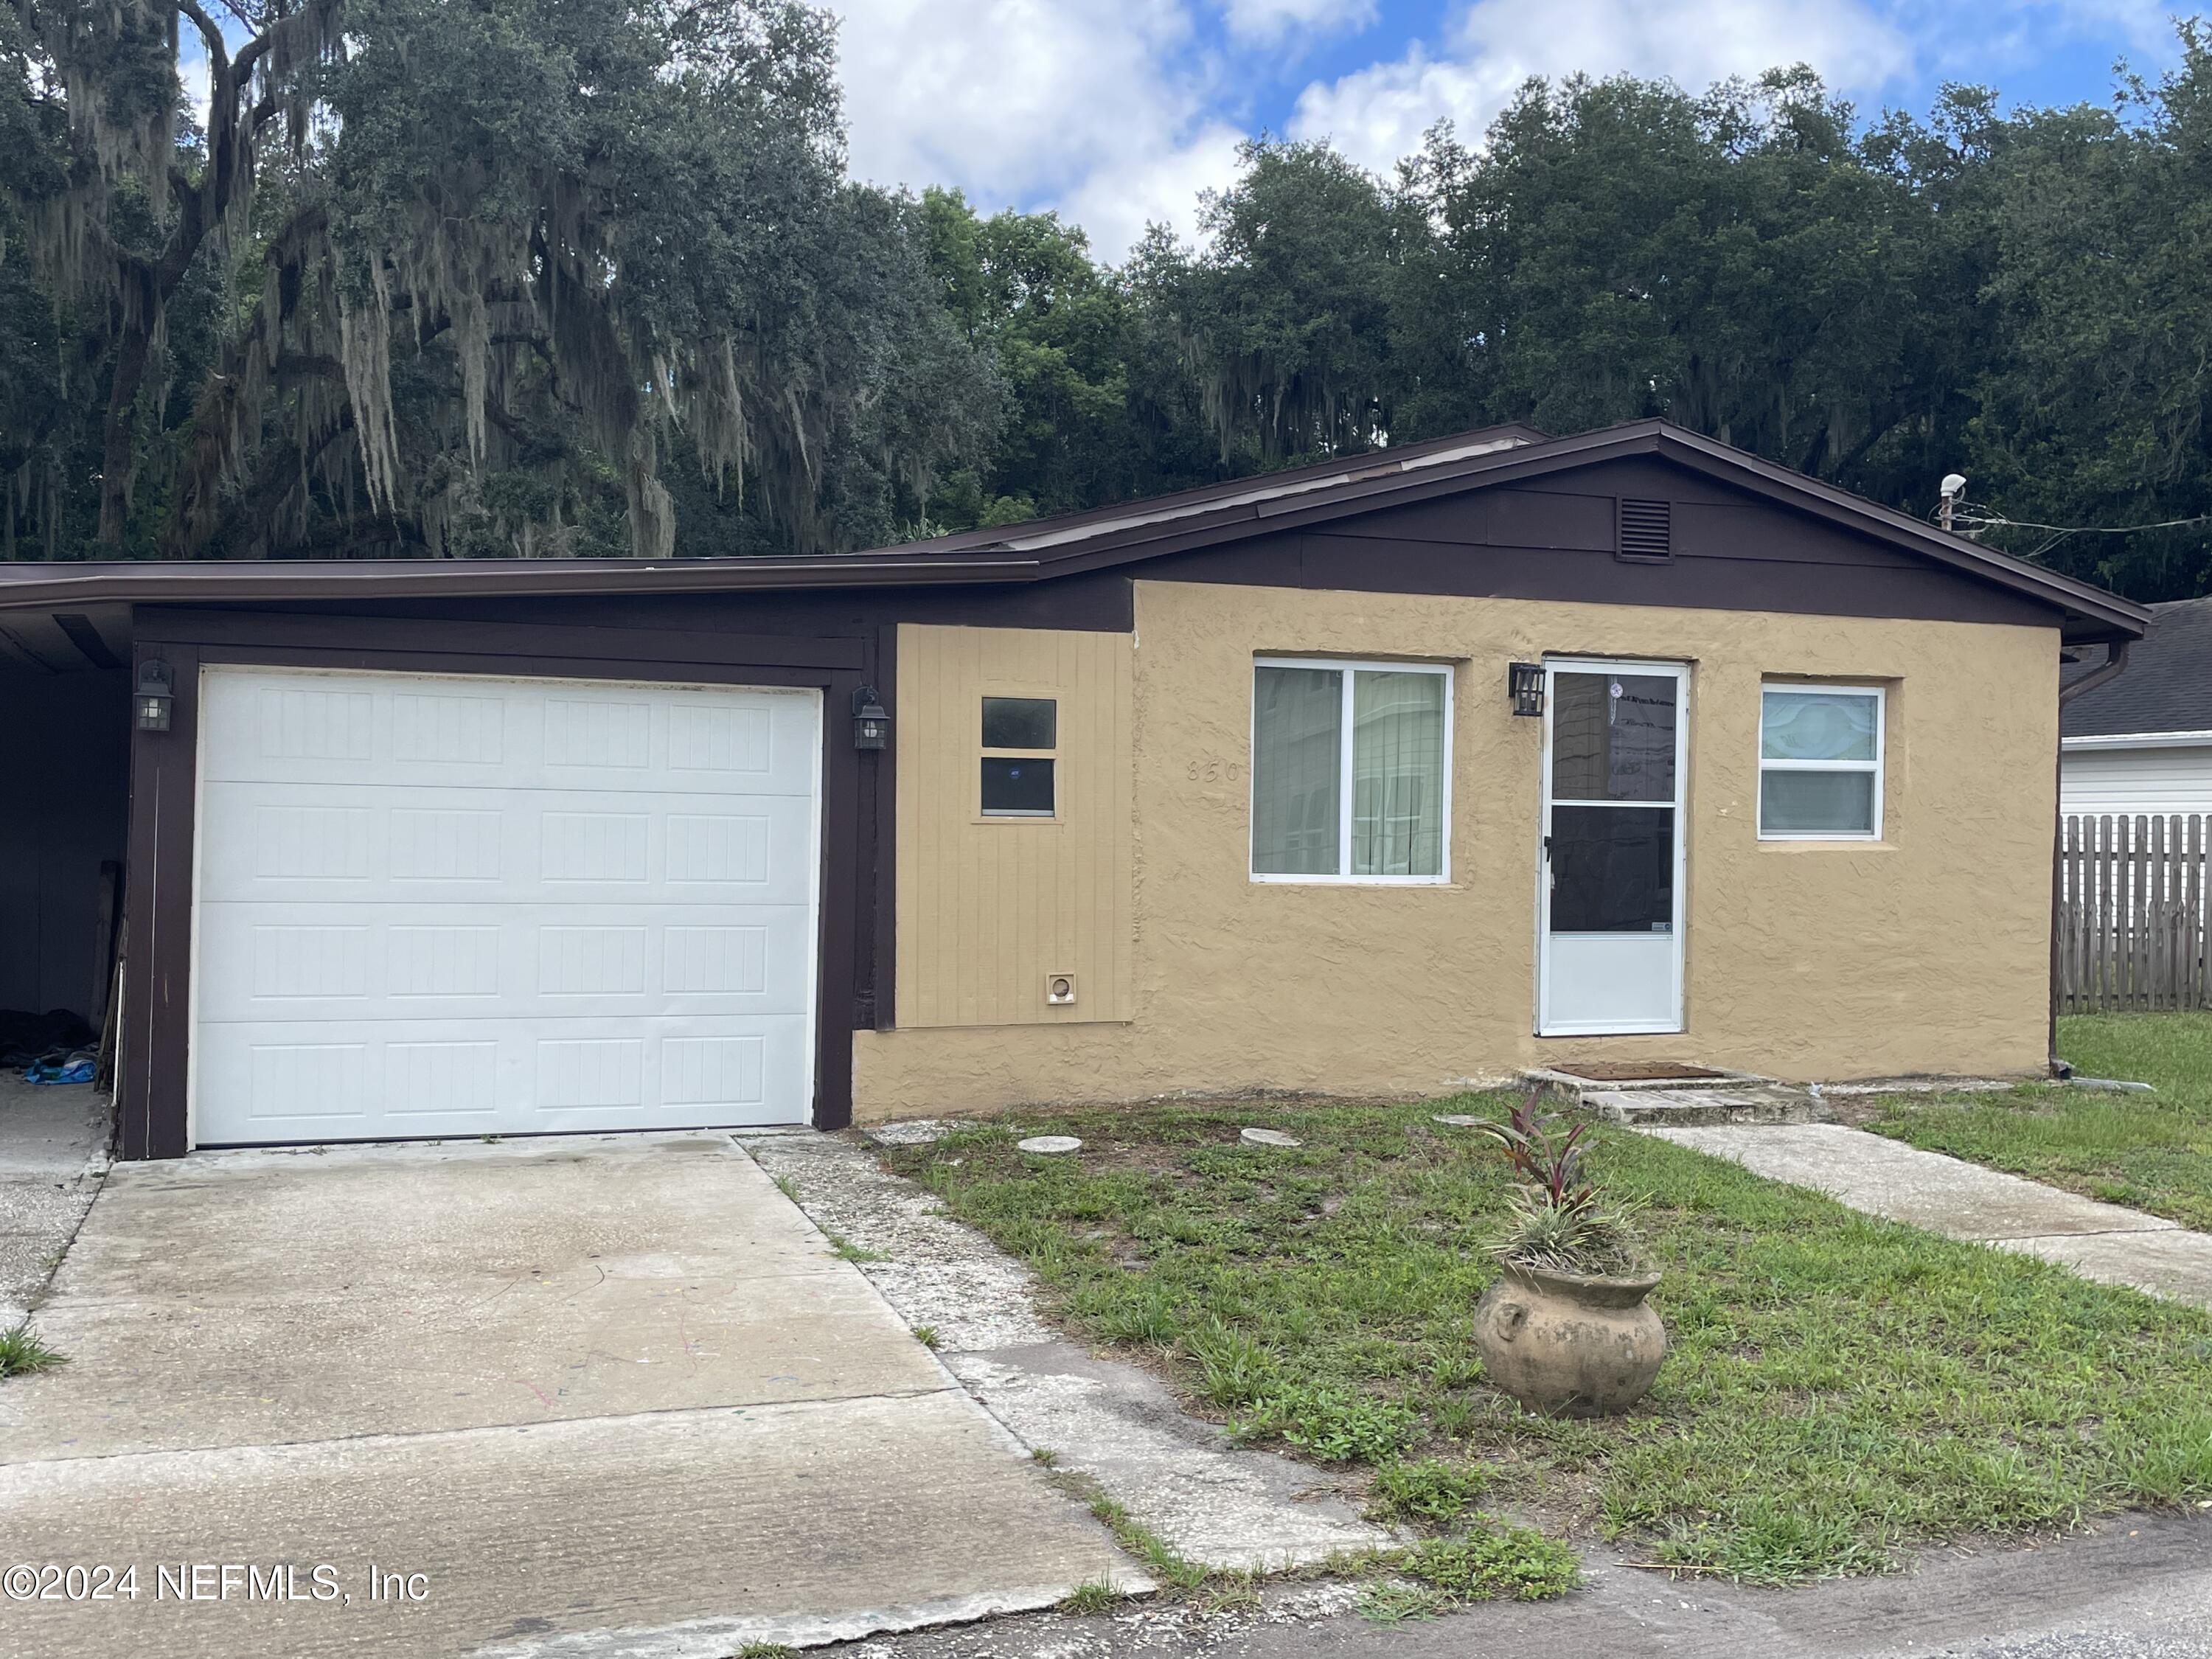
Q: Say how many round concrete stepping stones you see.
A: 3